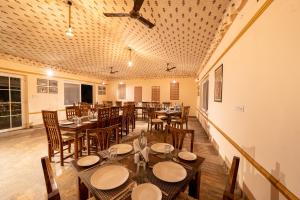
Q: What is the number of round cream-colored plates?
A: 7